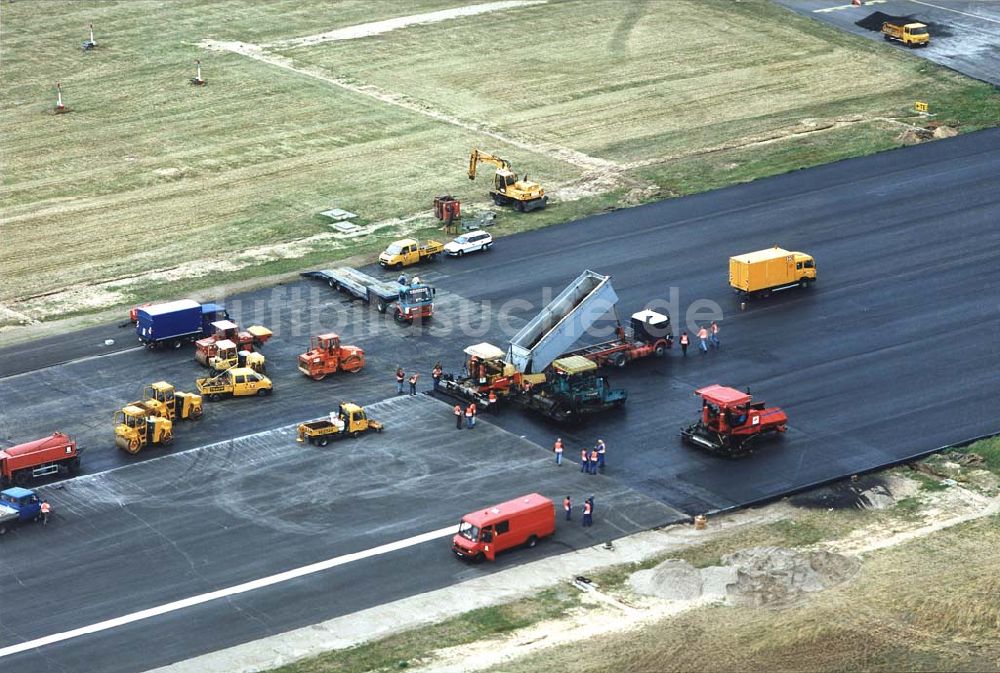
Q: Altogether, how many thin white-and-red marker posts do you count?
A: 3